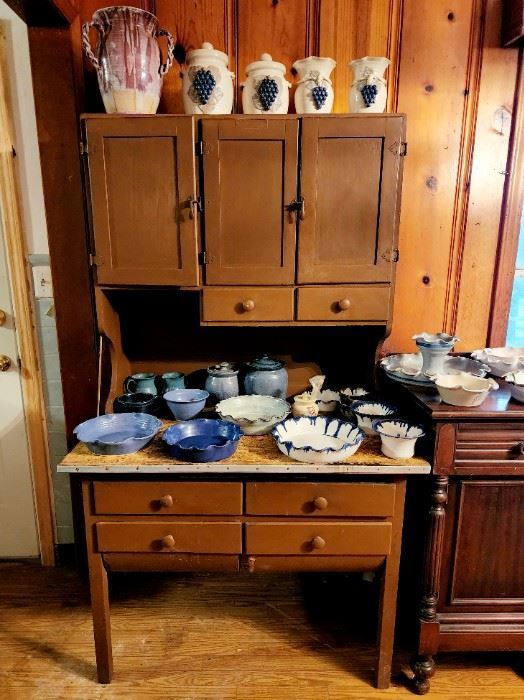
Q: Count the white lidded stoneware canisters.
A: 2